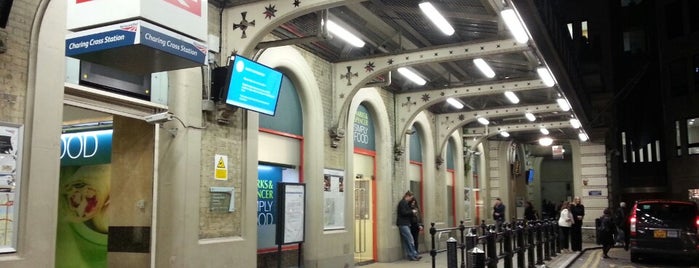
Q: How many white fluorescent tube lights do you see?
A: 15